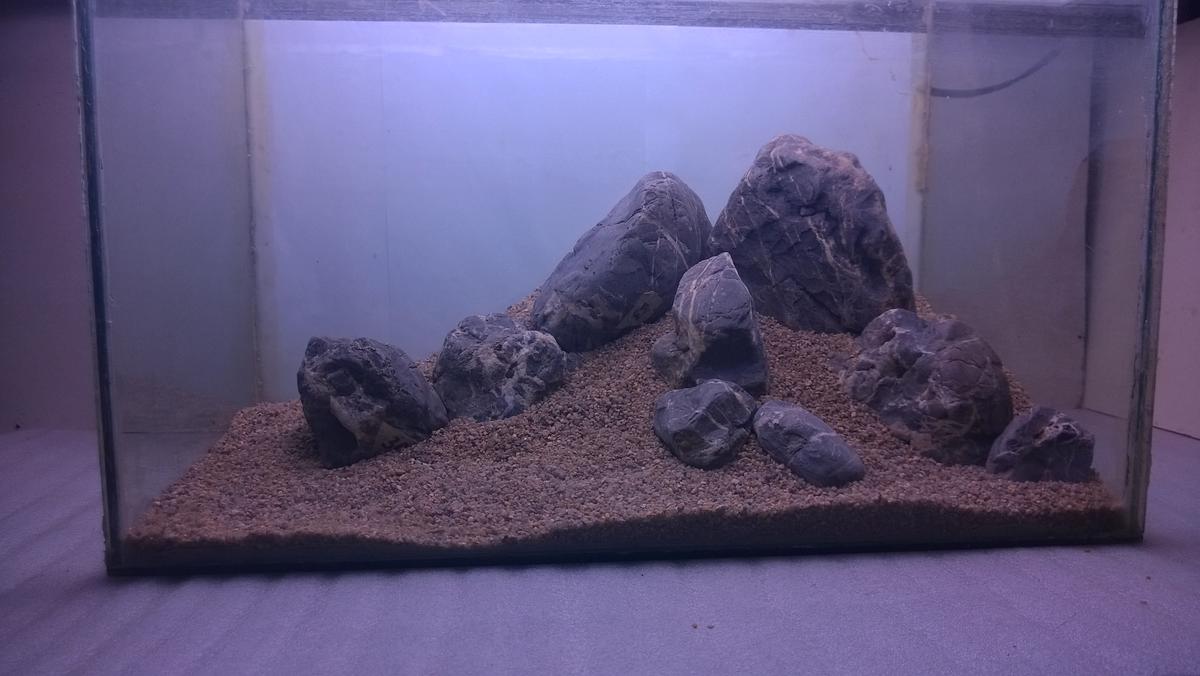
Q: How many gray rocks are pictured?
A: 9